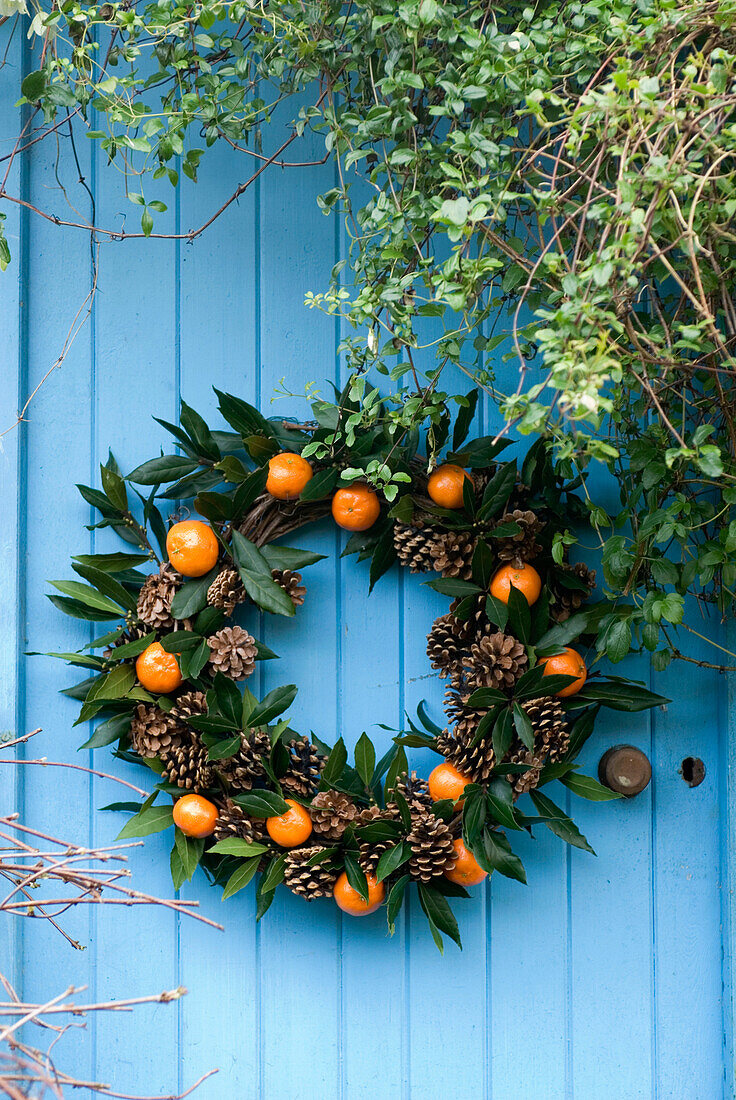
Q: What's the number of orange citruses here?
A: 12